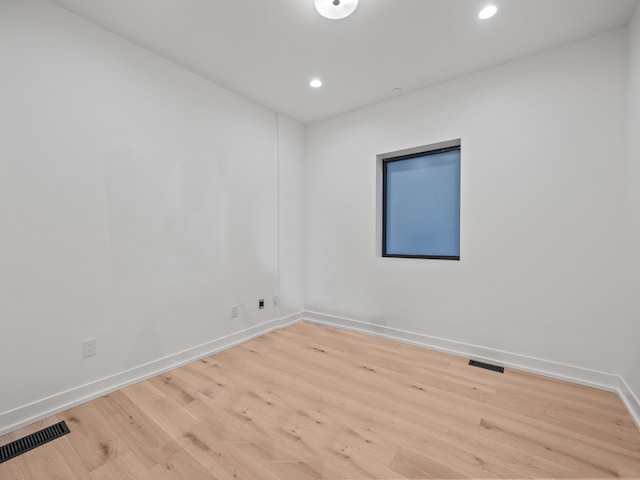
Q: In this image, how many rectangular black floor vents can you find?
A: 2